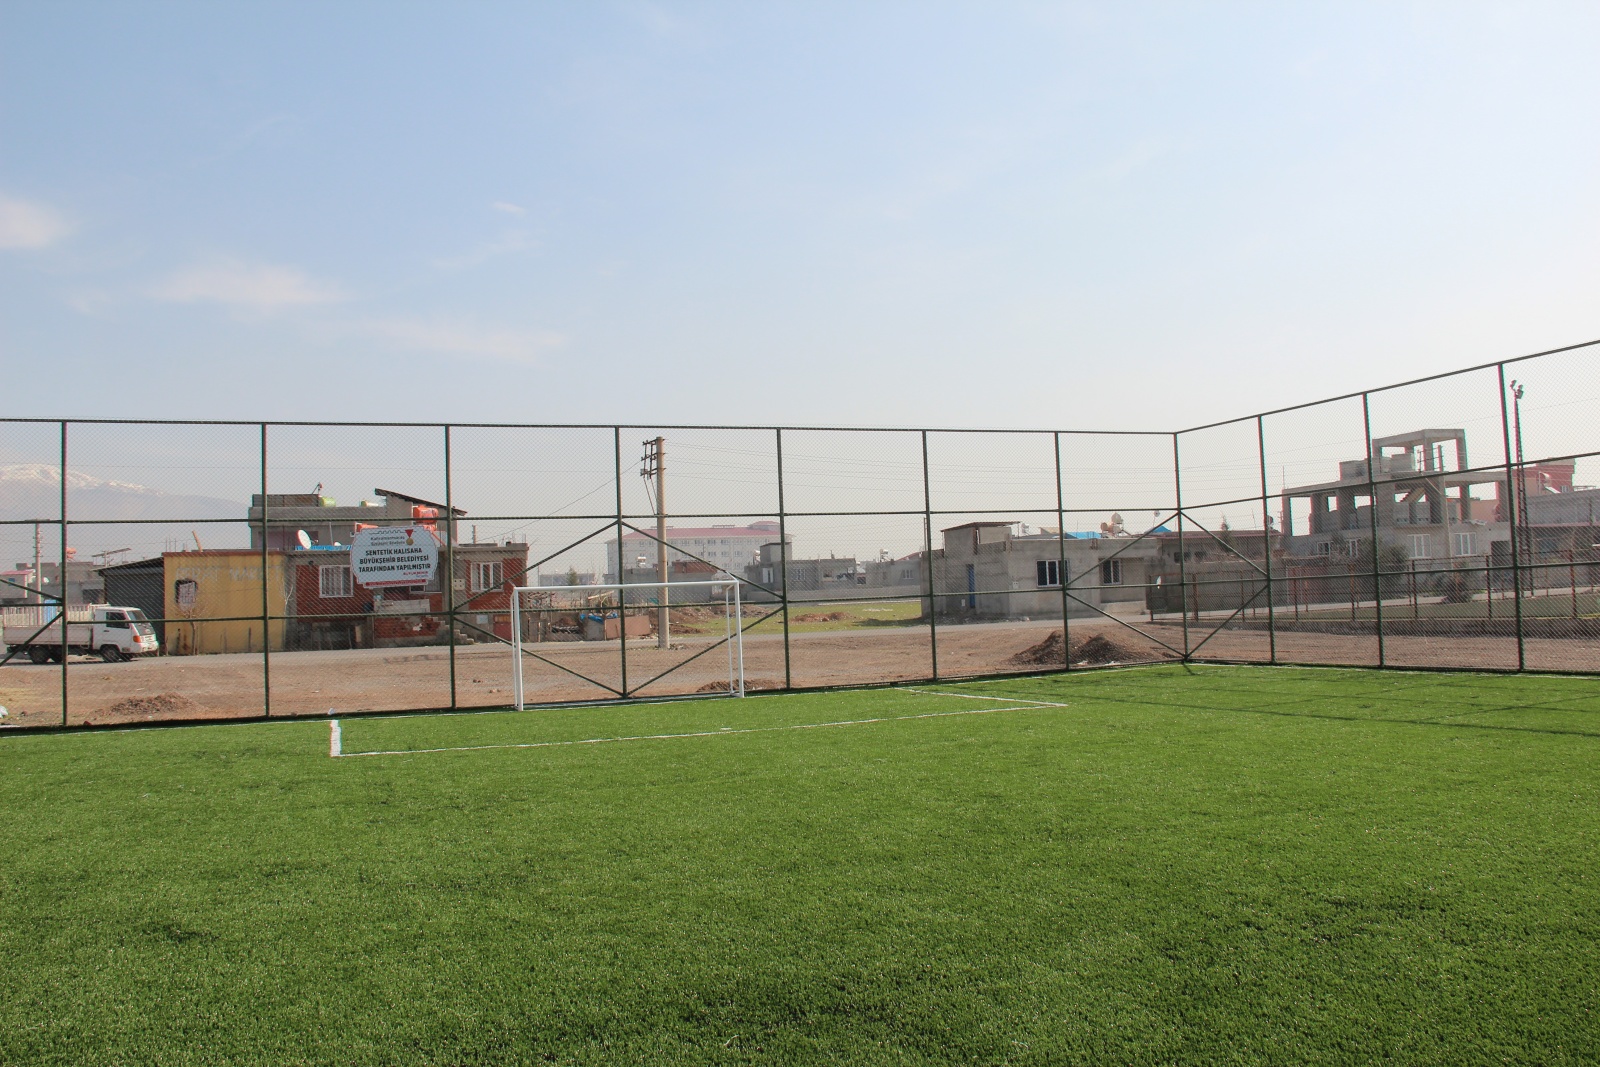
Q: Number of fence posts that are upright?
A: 11